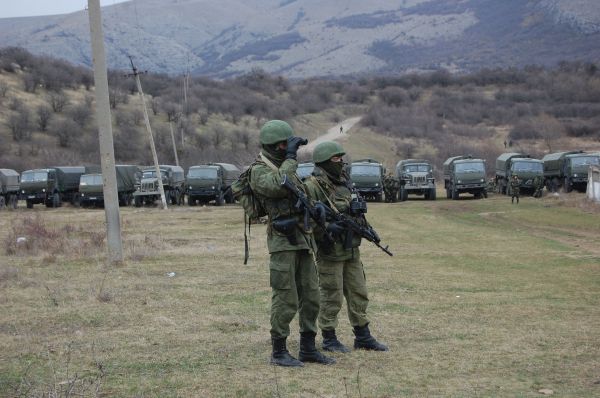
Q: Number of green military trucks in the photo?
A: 11